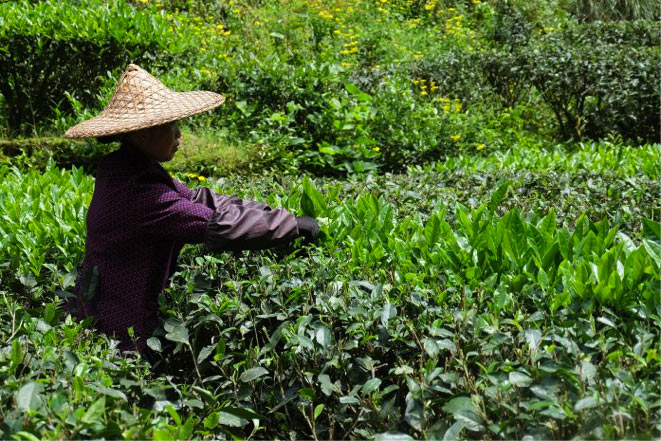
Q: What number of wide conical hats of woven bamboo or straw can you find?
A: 1